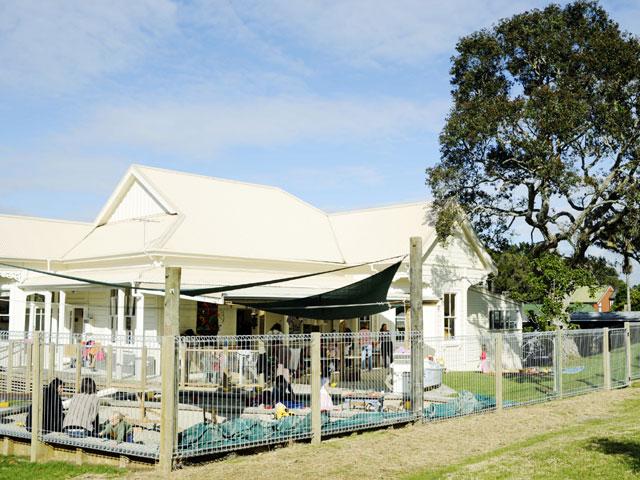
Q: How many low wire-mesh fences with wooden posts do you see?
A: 1